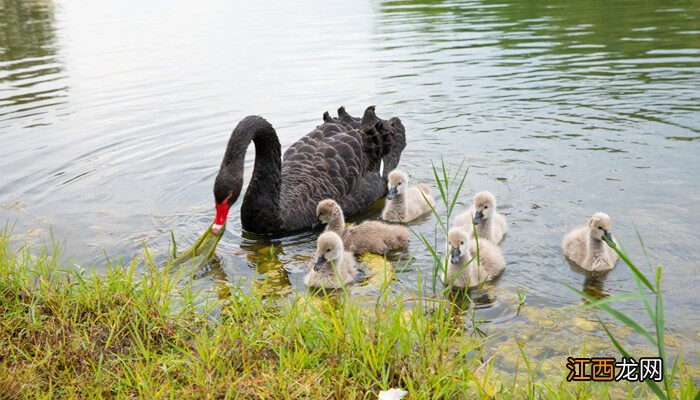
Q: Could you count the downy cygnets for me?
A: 6